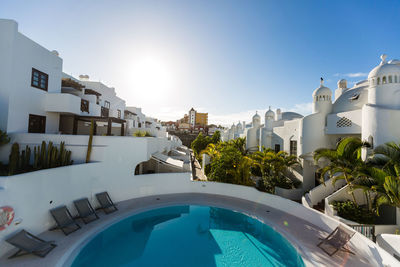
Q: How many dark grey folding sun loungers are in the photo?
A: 5